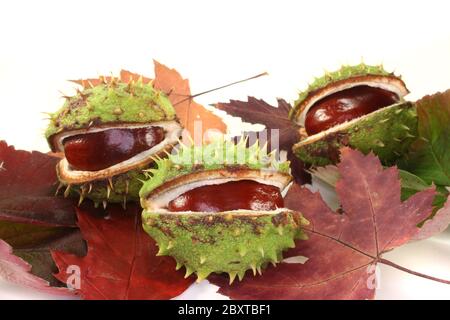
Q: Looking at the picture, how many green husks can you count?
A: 3